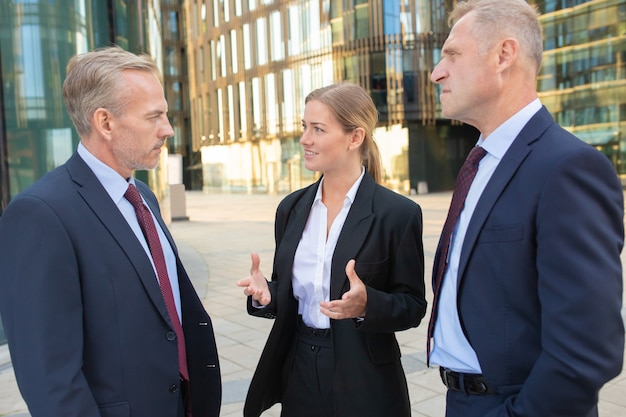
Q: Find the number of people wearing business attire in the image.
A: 3